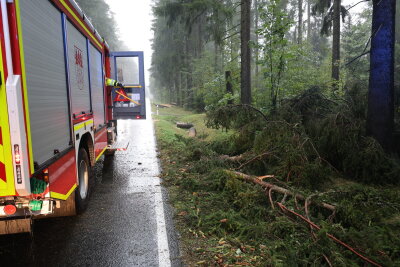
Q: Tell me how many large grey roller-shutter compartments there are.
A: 3